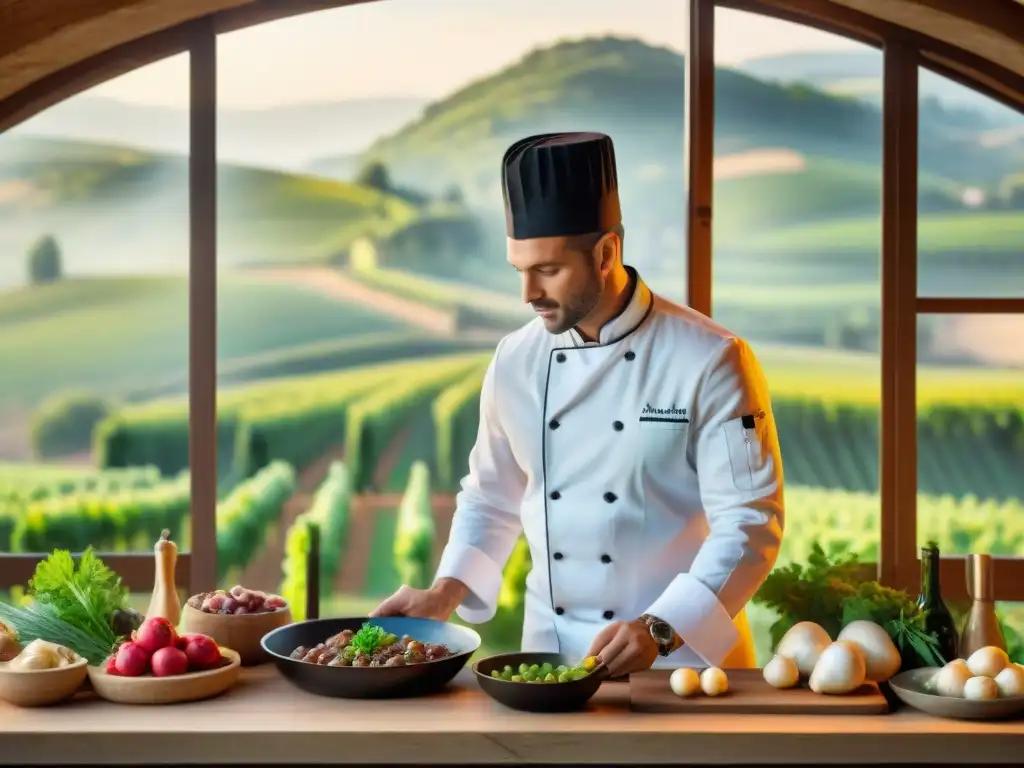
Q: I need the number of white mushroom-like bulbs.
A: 10